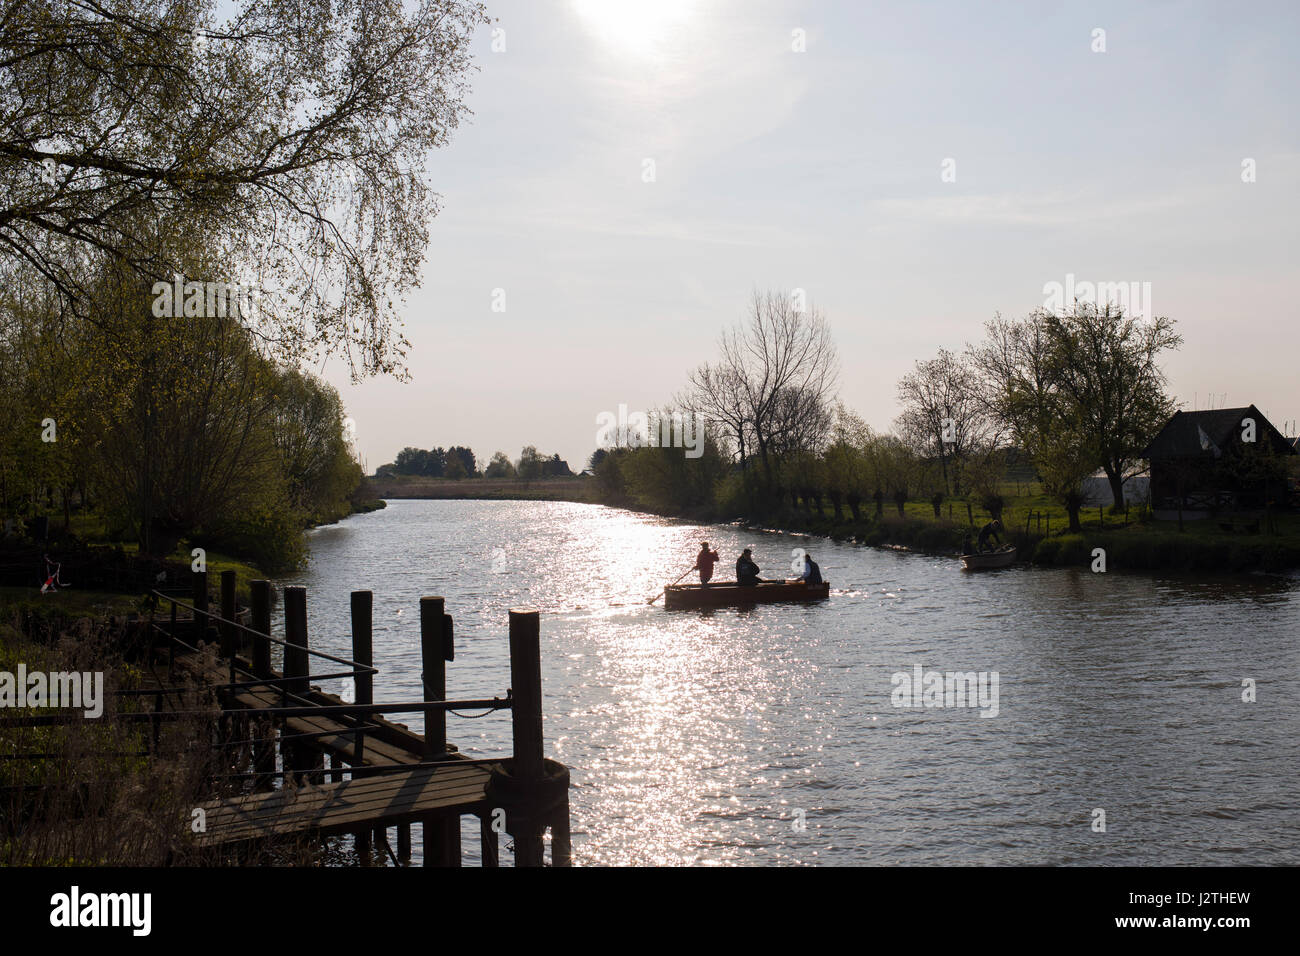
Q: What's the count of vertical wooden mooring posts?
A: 7